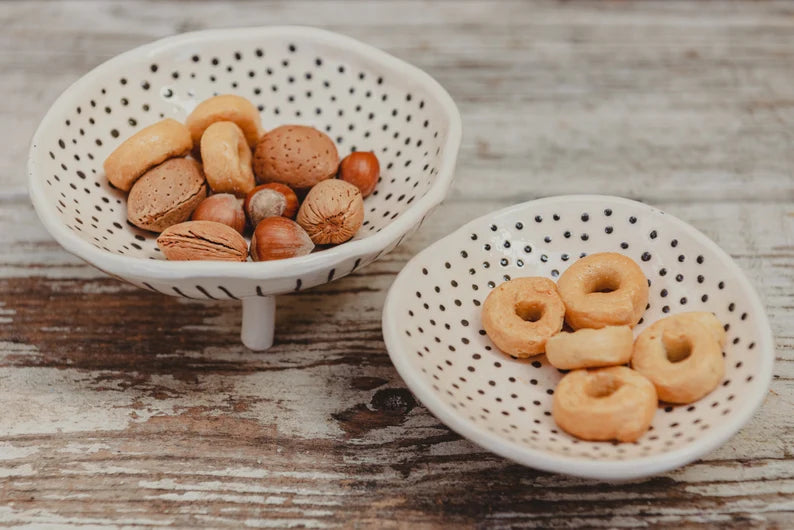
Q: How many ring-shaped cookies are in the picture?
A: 8